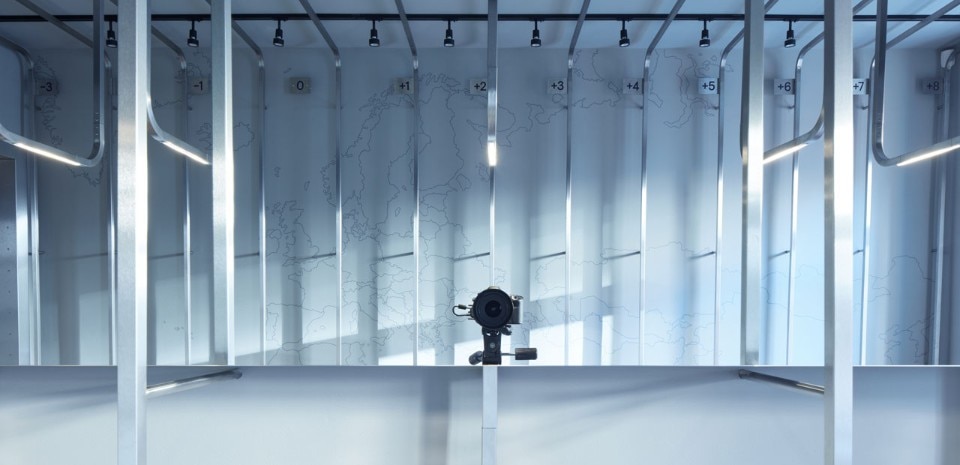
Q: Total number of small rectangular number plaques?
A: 11